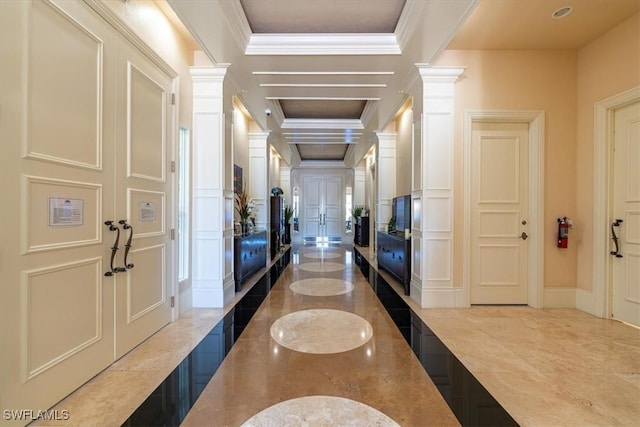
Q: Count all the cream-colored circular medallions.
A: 5